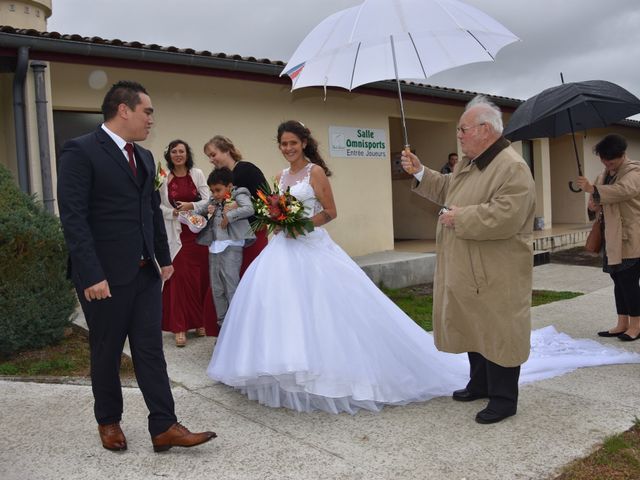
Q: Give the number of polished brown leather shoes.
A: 2